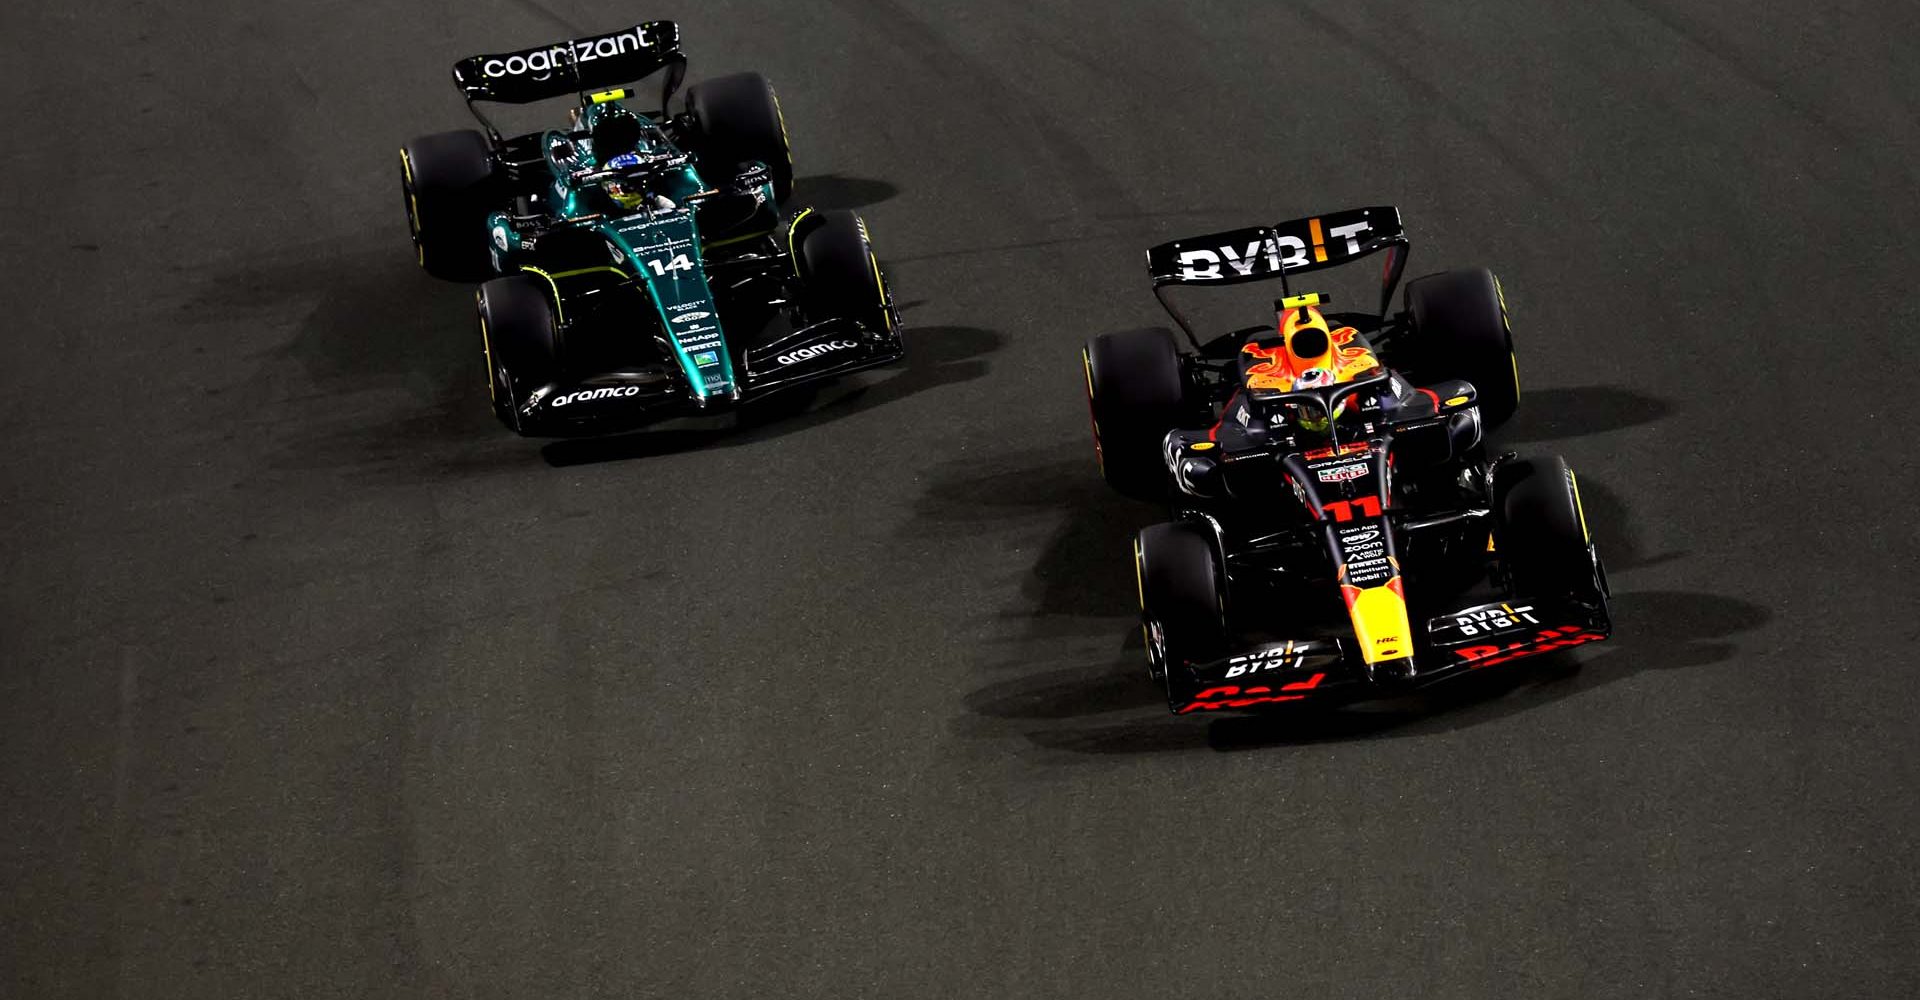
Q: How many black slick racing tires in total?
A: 8